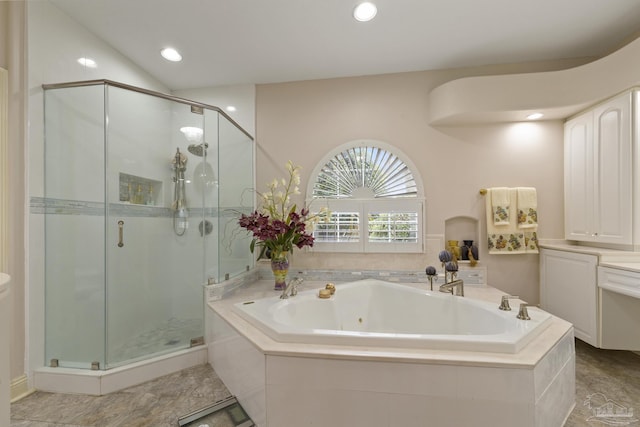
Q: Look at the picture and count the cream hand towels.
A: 2